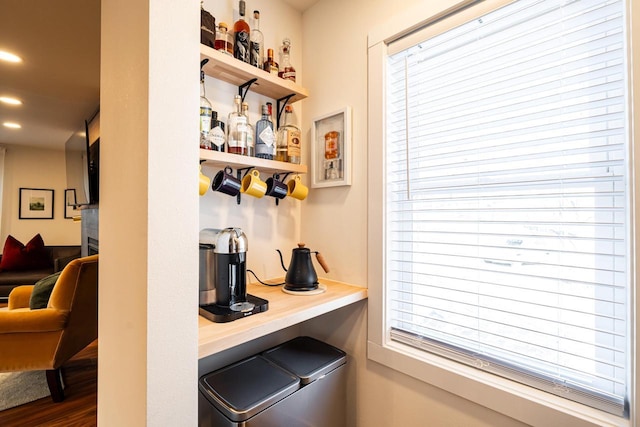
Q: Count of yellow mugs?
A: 3